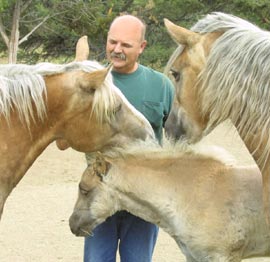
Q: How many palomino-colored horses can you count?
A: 3